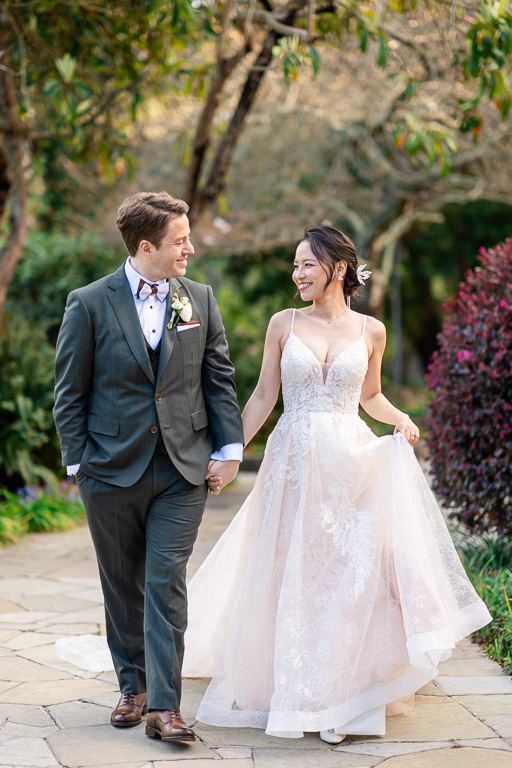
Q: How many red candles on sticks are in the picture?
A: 0